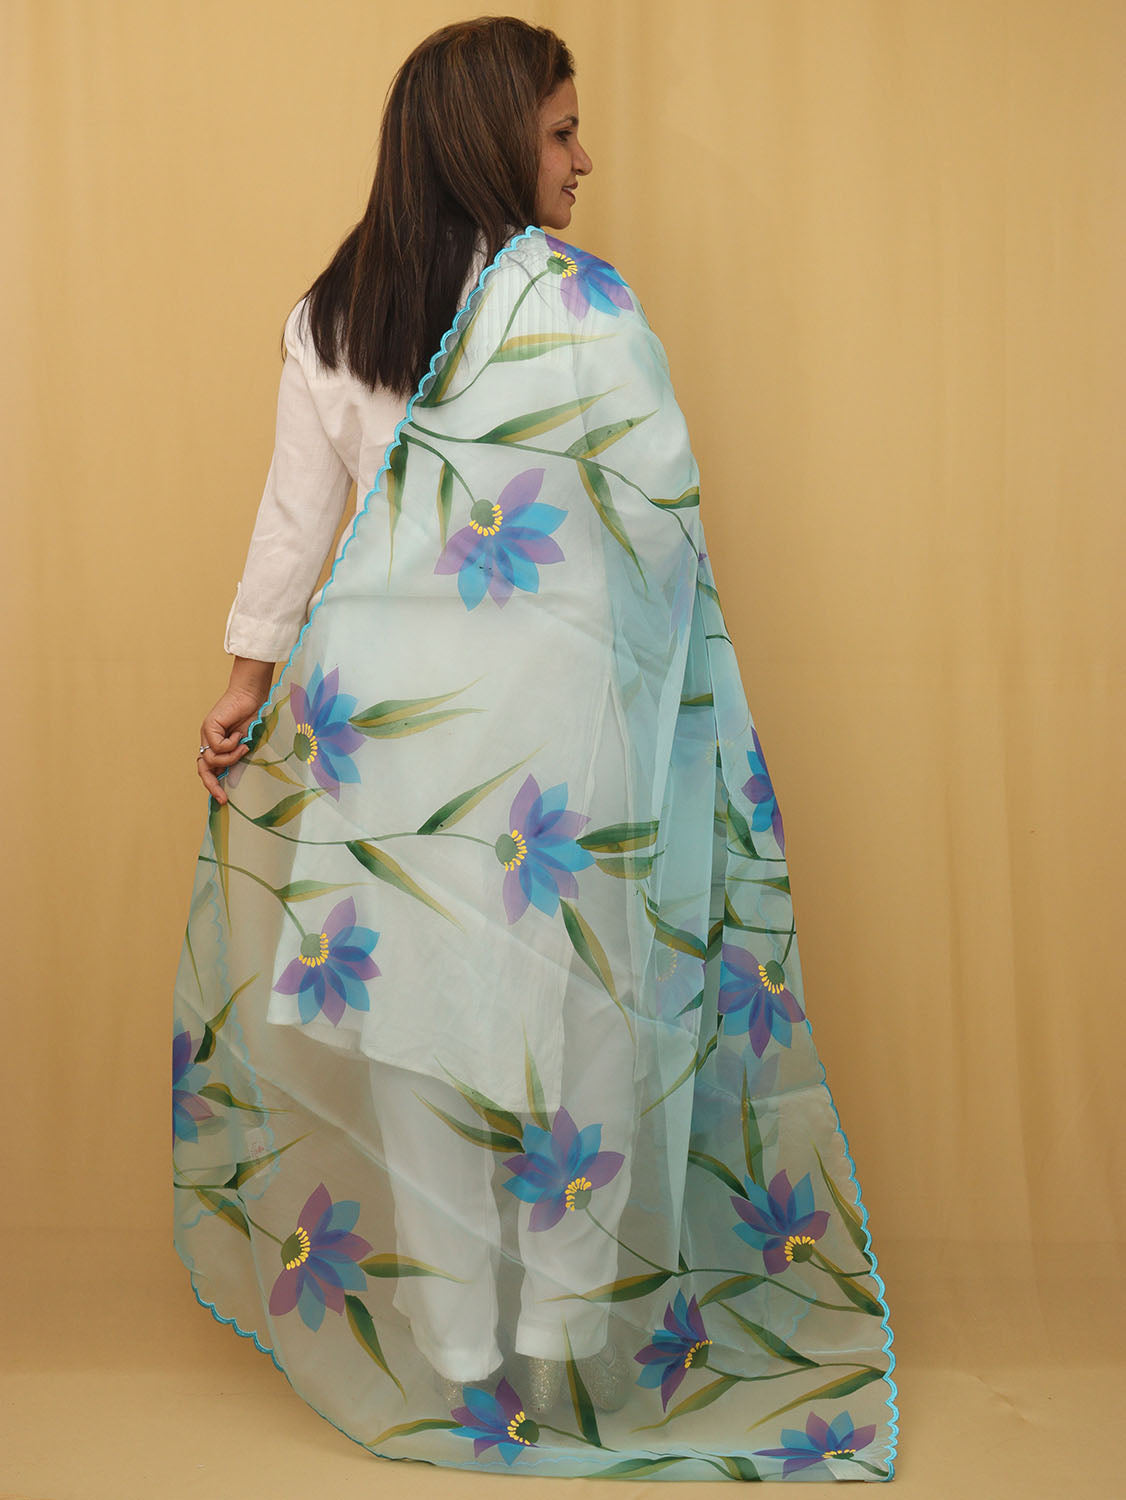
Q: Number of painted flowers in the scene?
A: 14